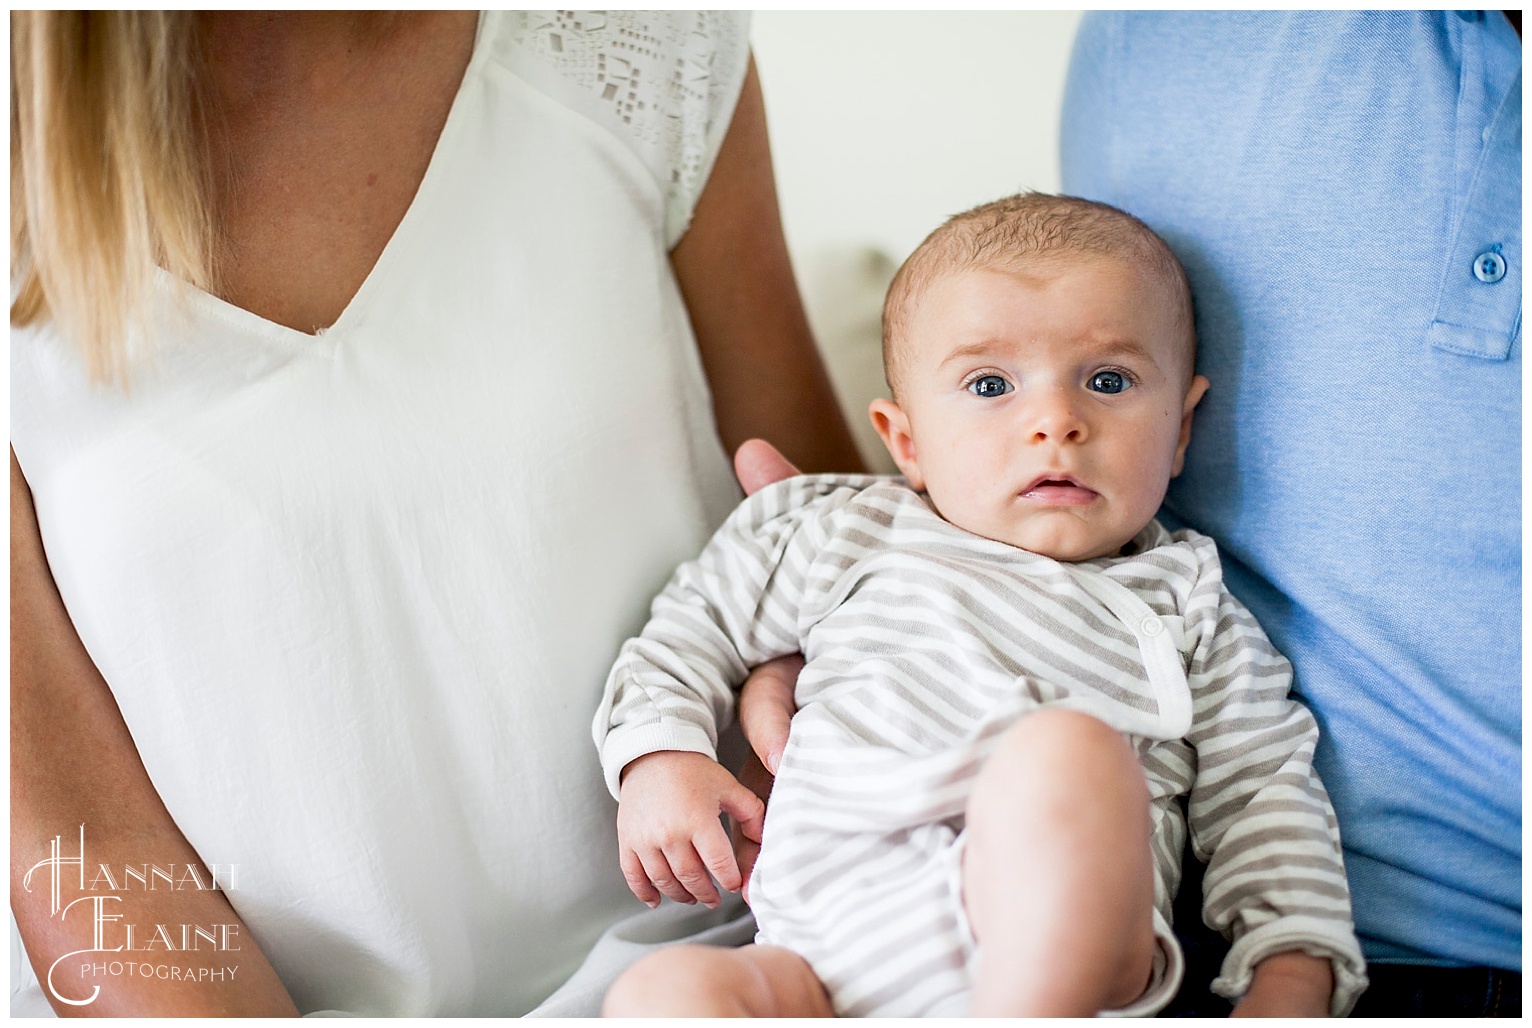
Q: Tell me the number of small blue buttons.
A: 1